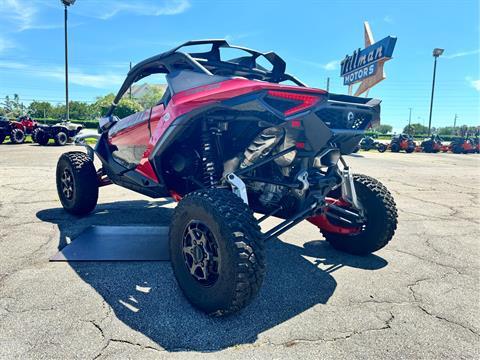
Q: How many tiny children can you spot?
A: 0